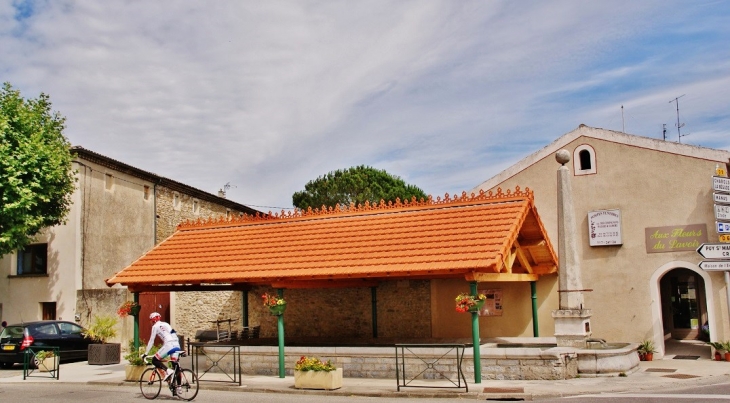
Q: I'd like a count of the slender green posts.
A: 6